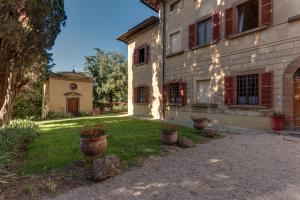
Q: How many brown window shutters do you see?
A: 12